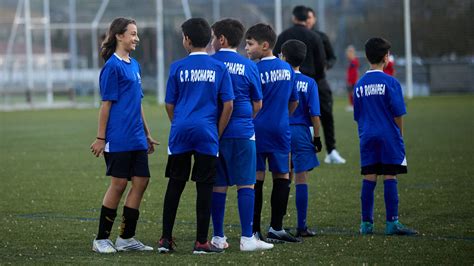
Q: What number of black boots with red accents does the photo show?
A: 2